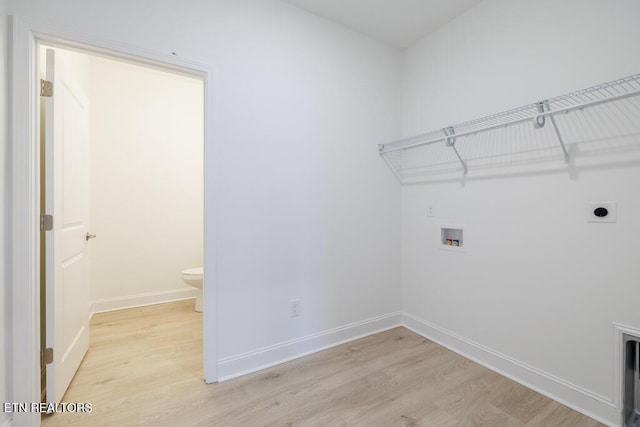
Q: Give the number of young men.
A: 0